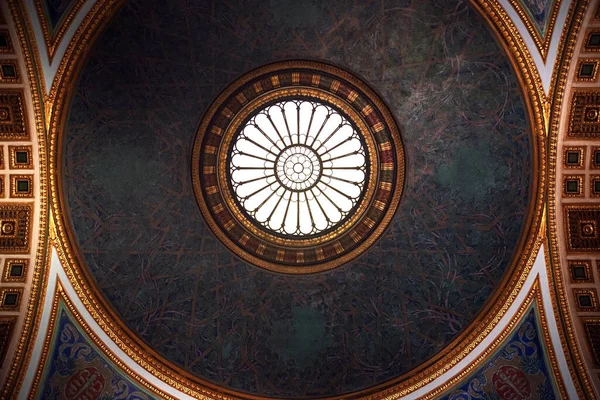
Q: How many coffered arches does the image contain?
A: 2